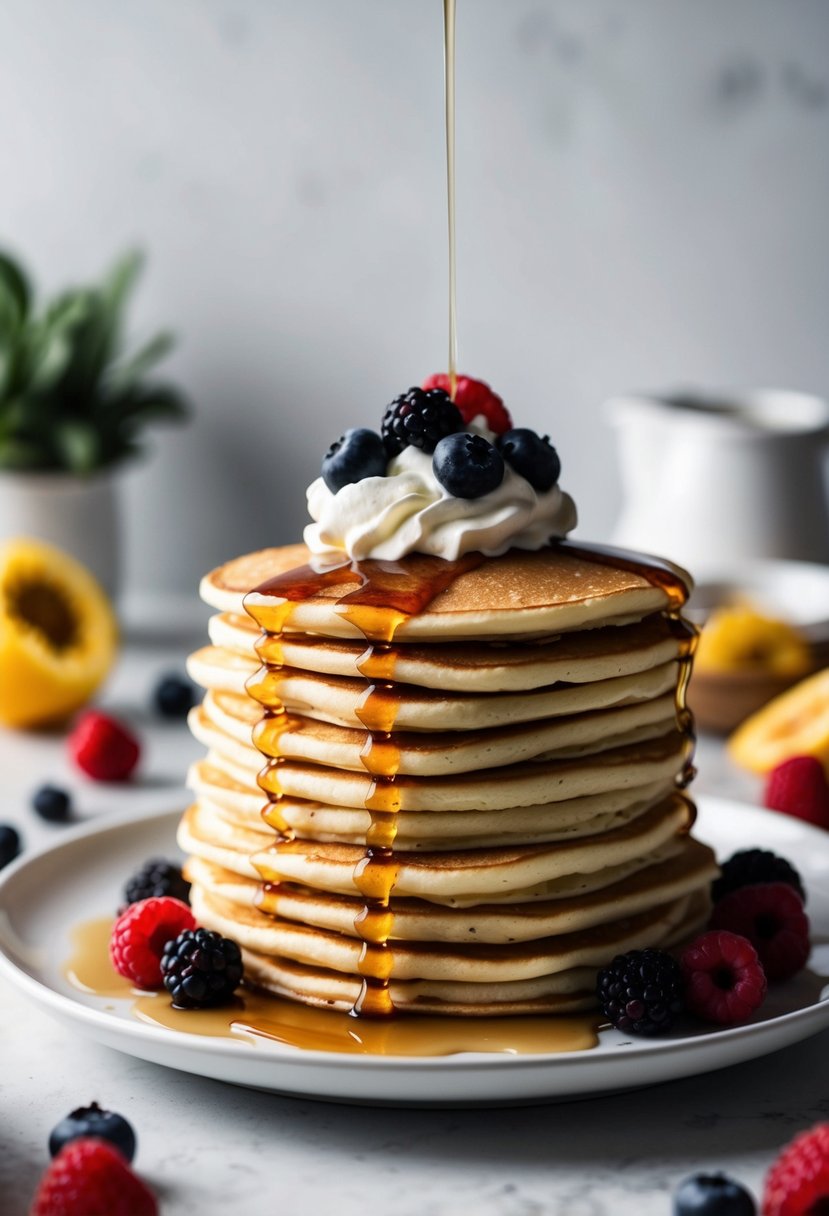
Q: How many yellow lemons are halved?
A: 2